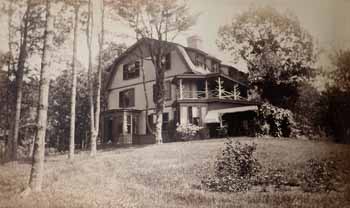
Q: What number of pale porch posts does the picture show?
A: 4